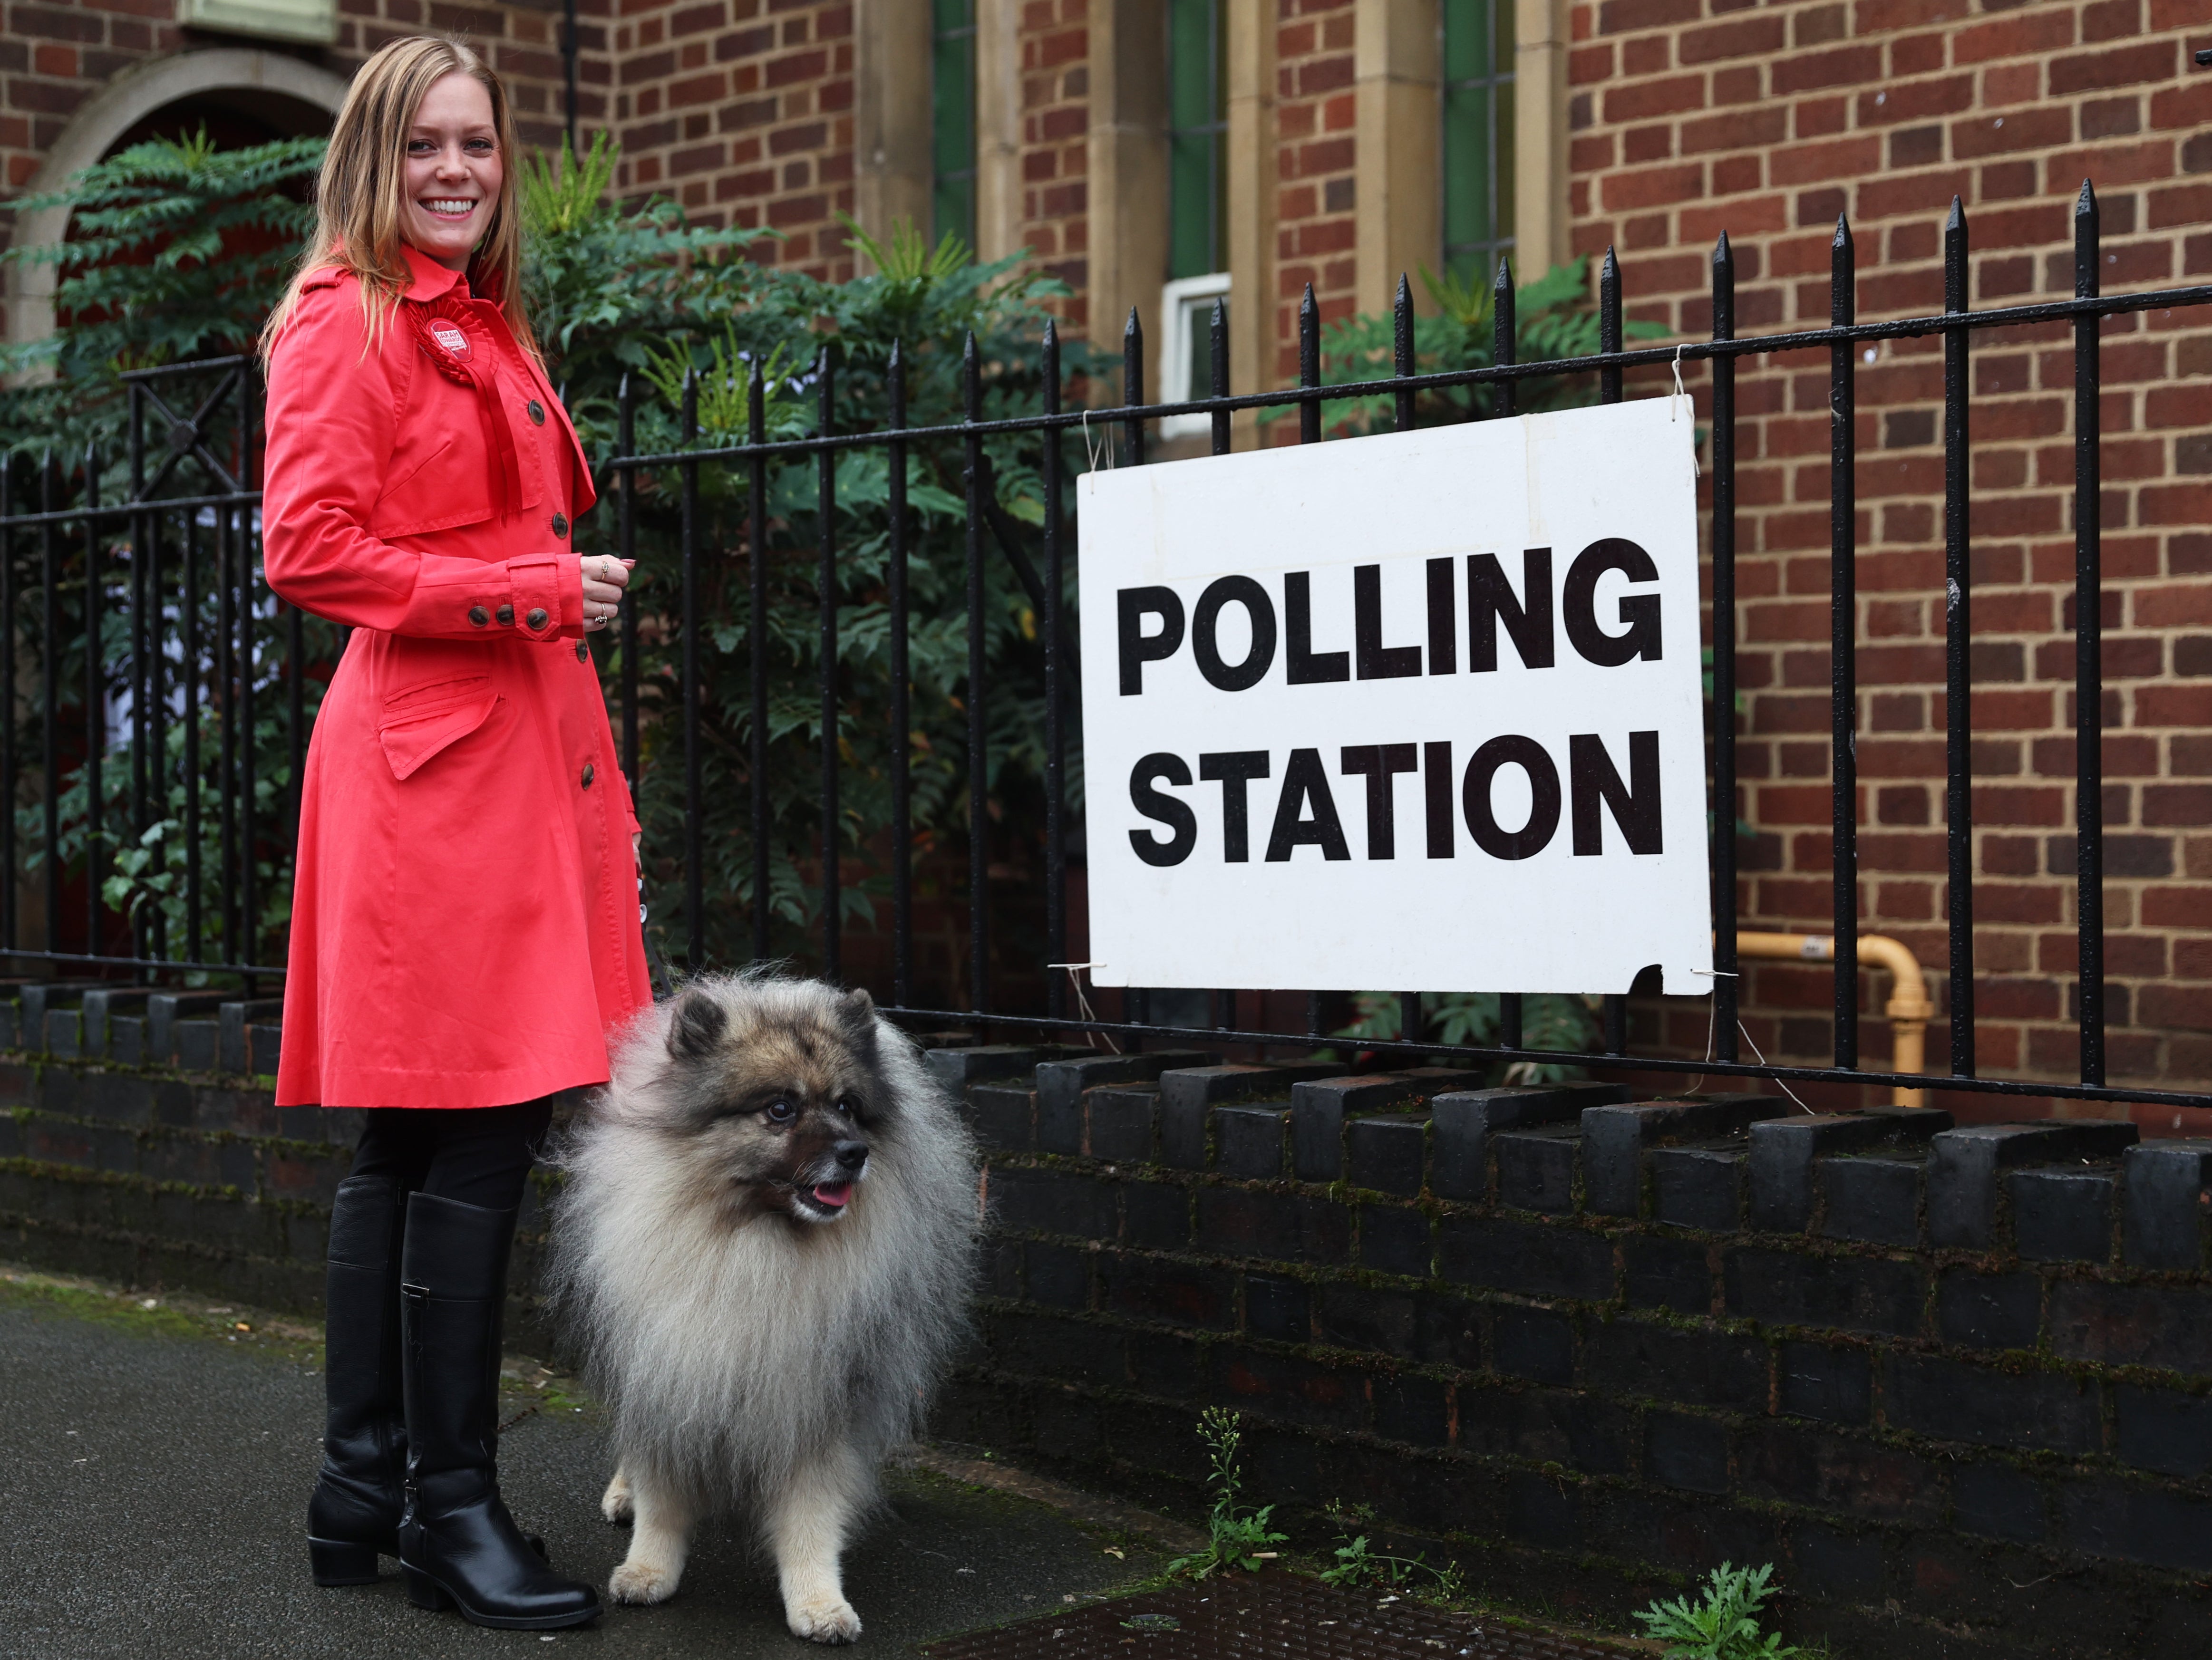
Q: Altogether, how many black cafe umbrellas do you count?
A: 0